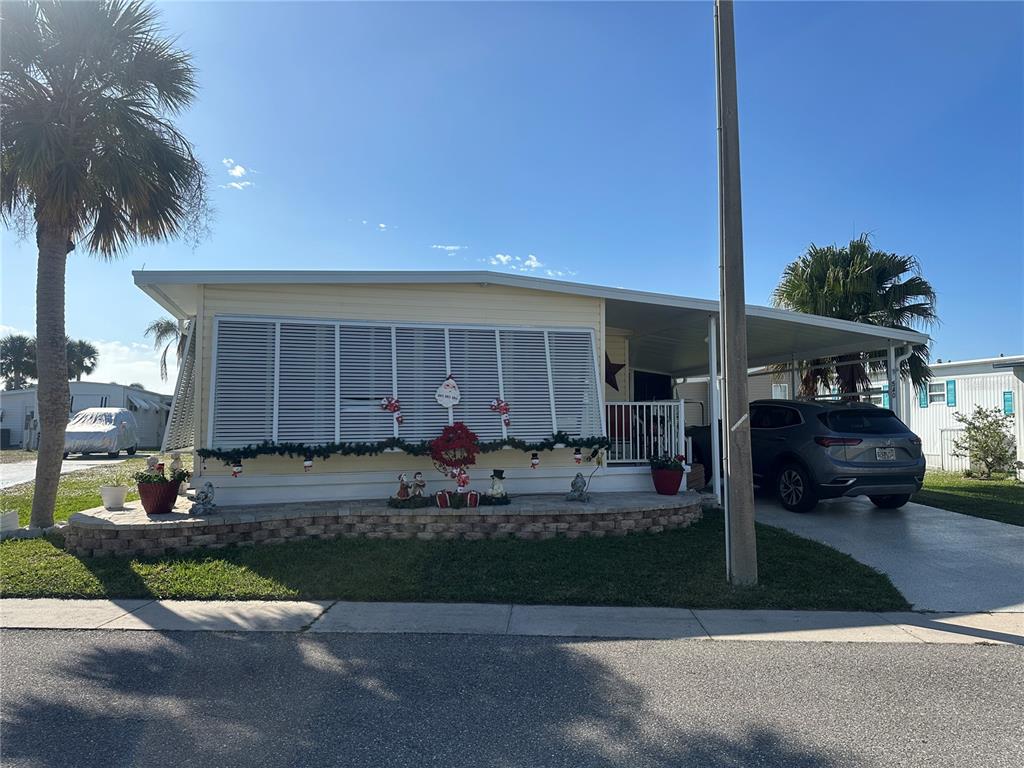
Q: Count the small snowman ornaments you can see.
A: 4